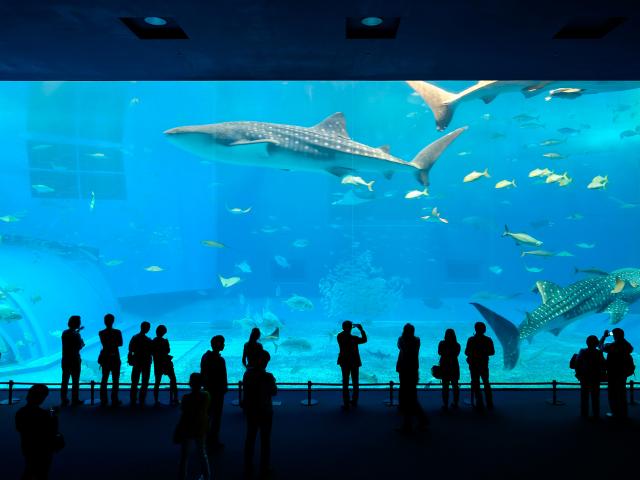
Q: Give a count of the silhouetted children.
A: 0